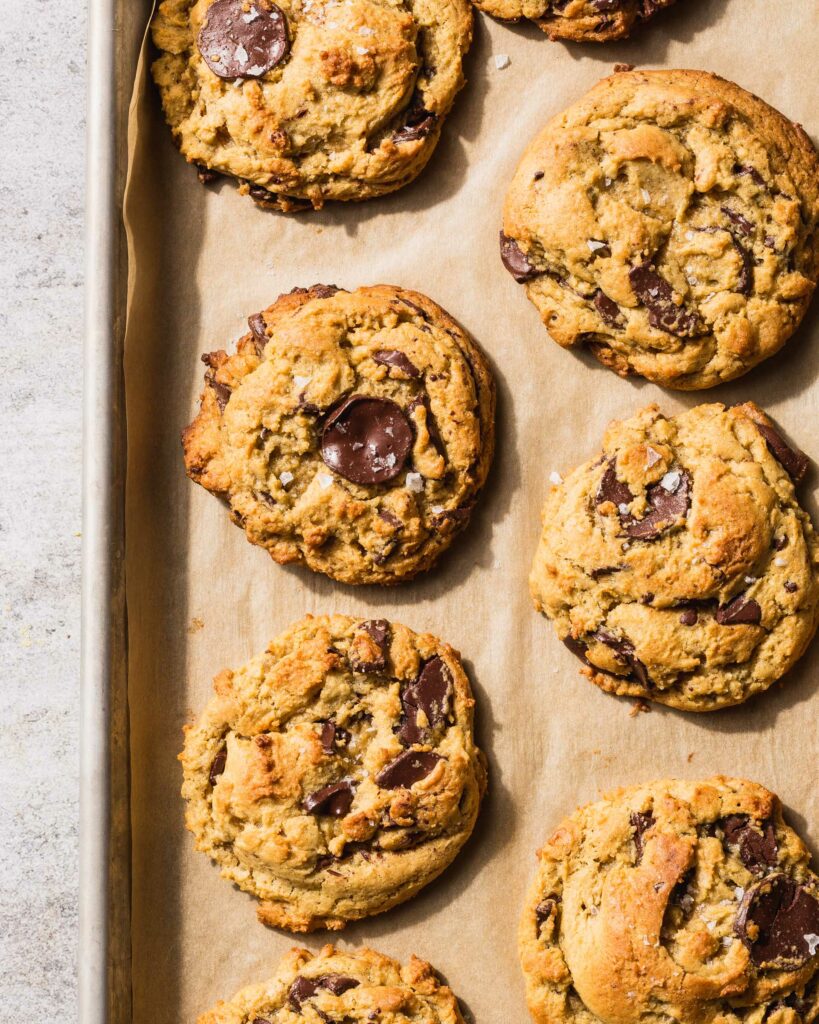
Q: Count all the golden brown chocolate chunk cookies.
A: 8